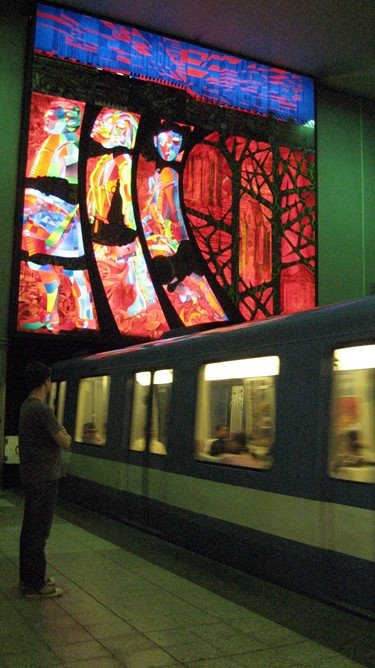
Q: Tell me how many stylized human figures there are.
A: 3